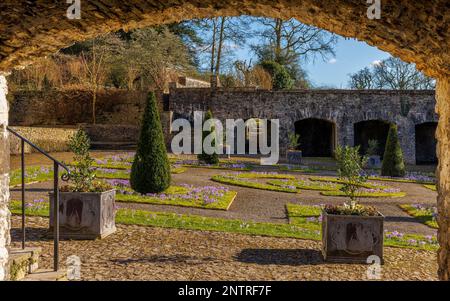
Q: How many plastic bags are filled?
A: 0